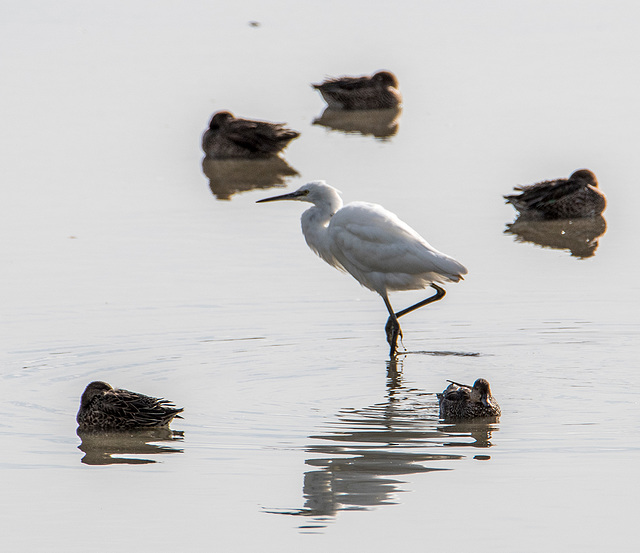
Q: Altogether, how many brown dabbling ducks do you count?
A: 5